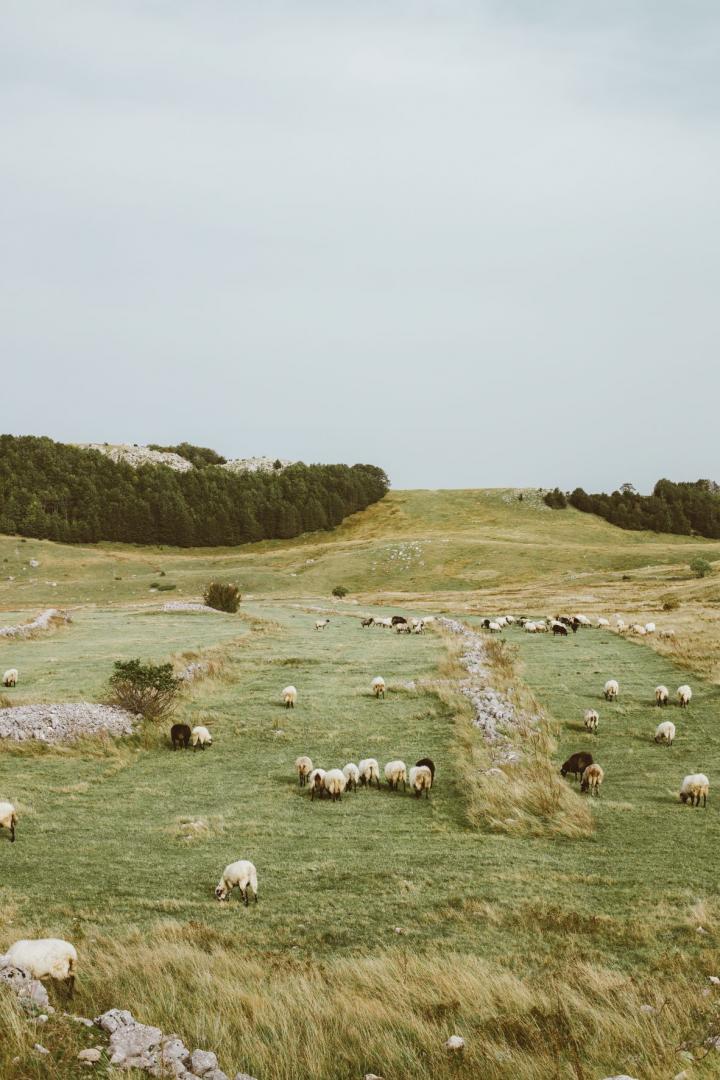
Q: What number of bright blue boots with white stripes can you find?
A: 0